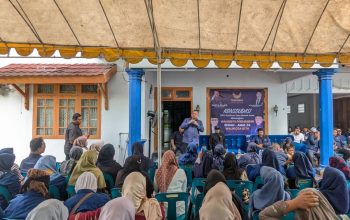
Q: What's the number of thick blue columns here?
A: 2